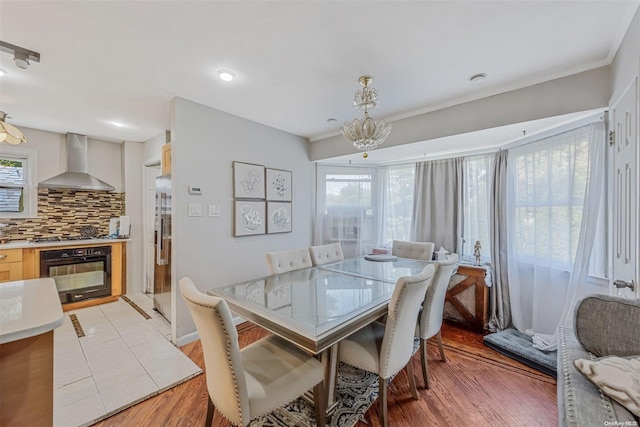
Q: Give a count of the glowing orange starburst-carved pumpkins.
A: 0